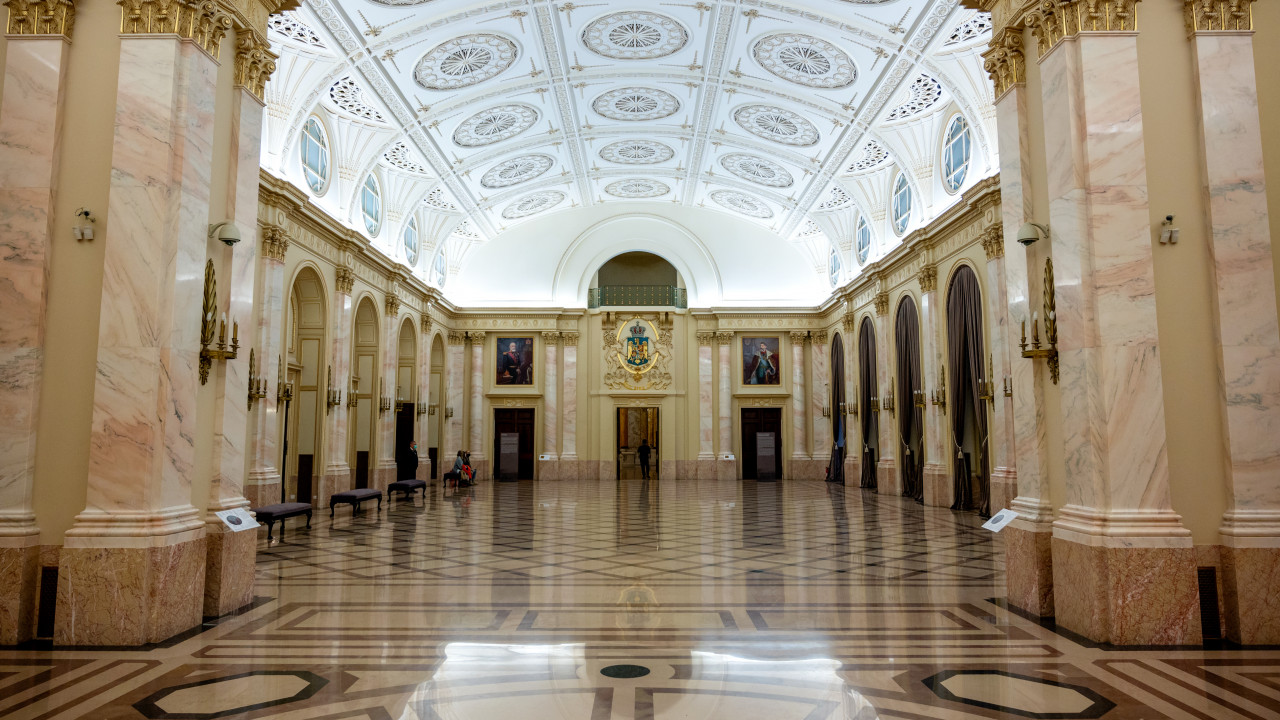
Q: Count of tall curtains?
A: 4